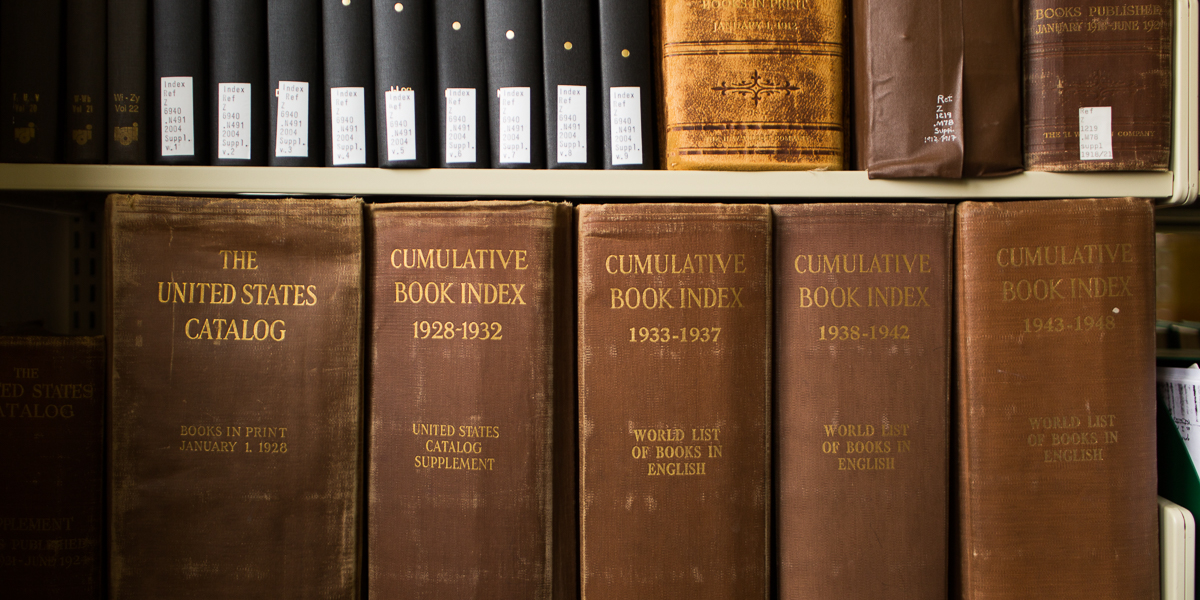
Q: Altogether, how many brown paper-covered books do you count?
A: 1